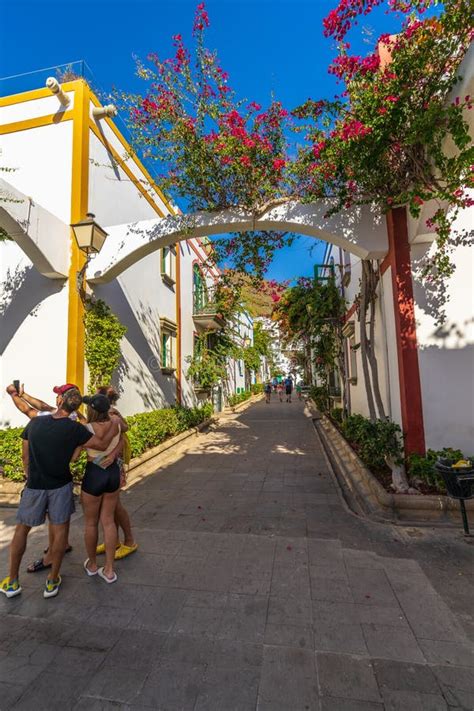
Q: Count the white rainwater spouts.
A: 2